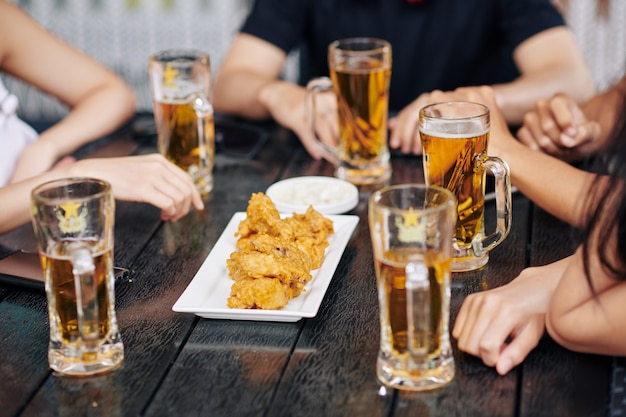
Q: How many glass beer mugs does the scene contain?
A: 5